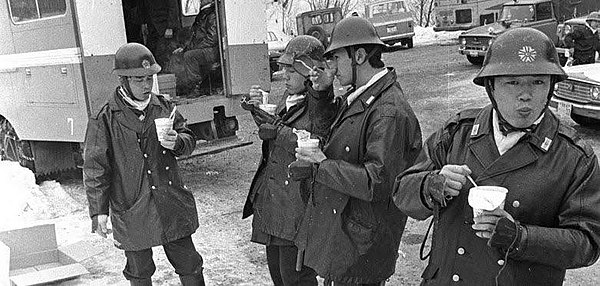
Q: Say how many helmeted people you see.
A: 4